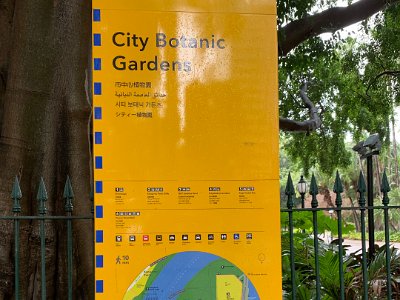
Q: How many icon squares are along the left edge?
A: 12